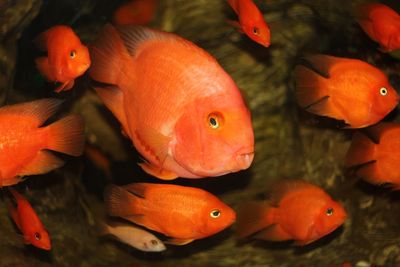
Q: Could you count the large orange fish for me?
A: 1